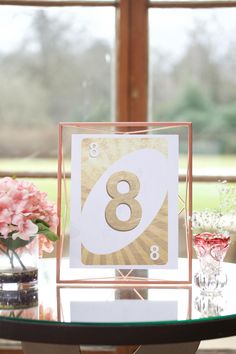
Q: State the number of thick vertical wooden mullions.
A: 1